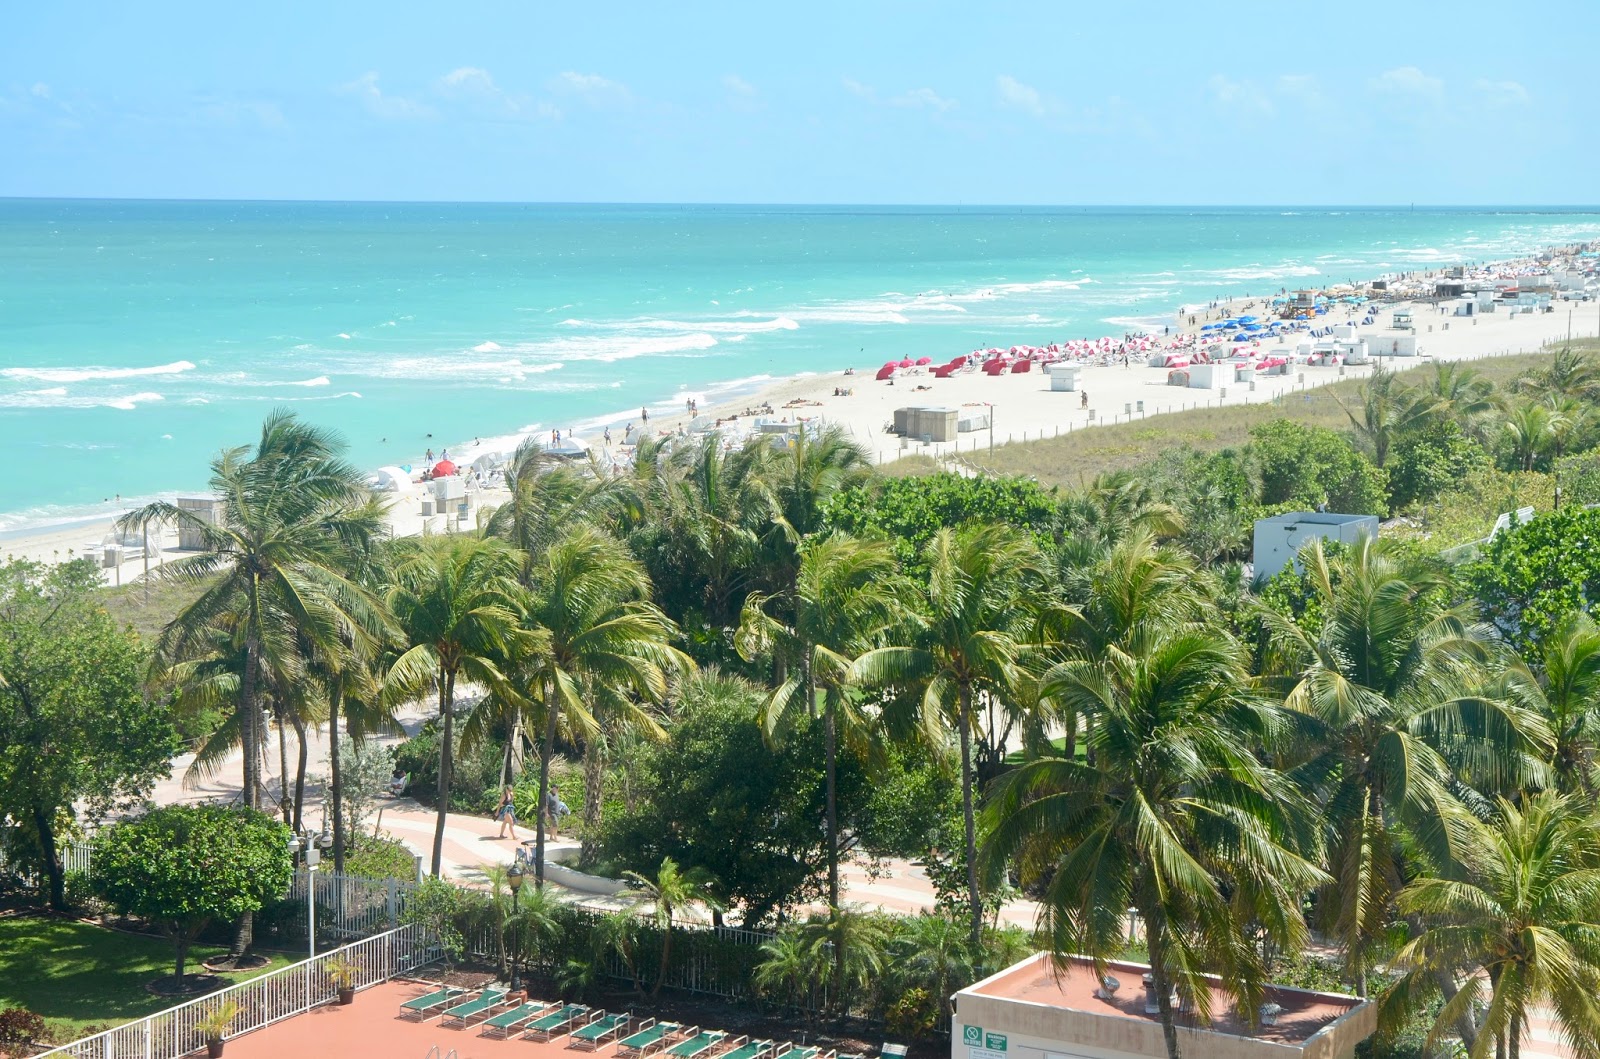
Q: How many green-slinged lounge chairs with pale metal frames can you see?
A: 11